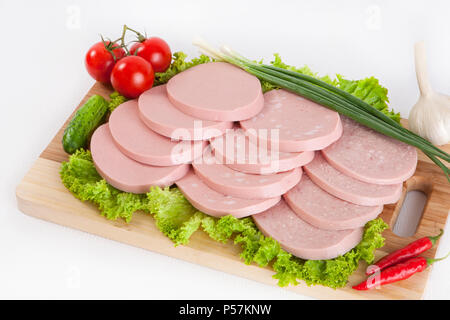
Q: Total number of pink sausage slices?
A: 12